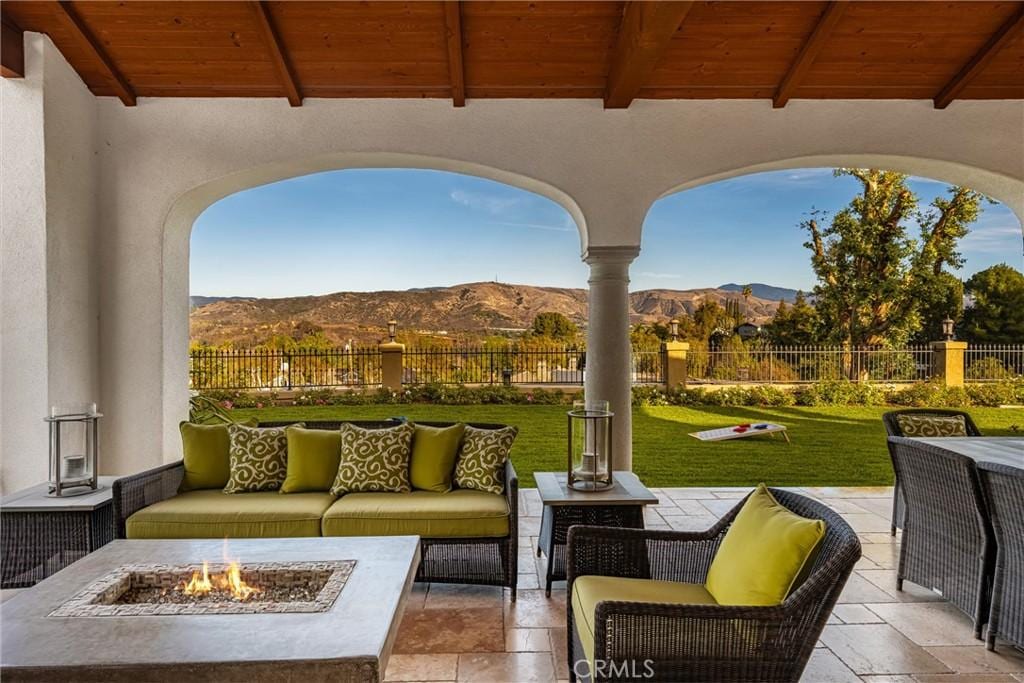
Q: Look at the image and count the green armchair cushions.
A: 2